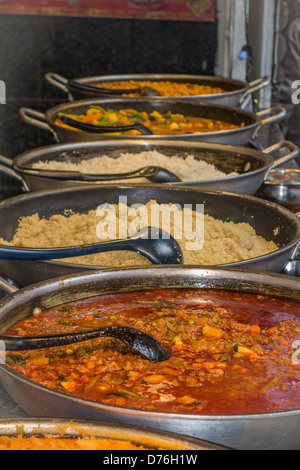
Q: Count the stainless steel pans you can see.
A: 6